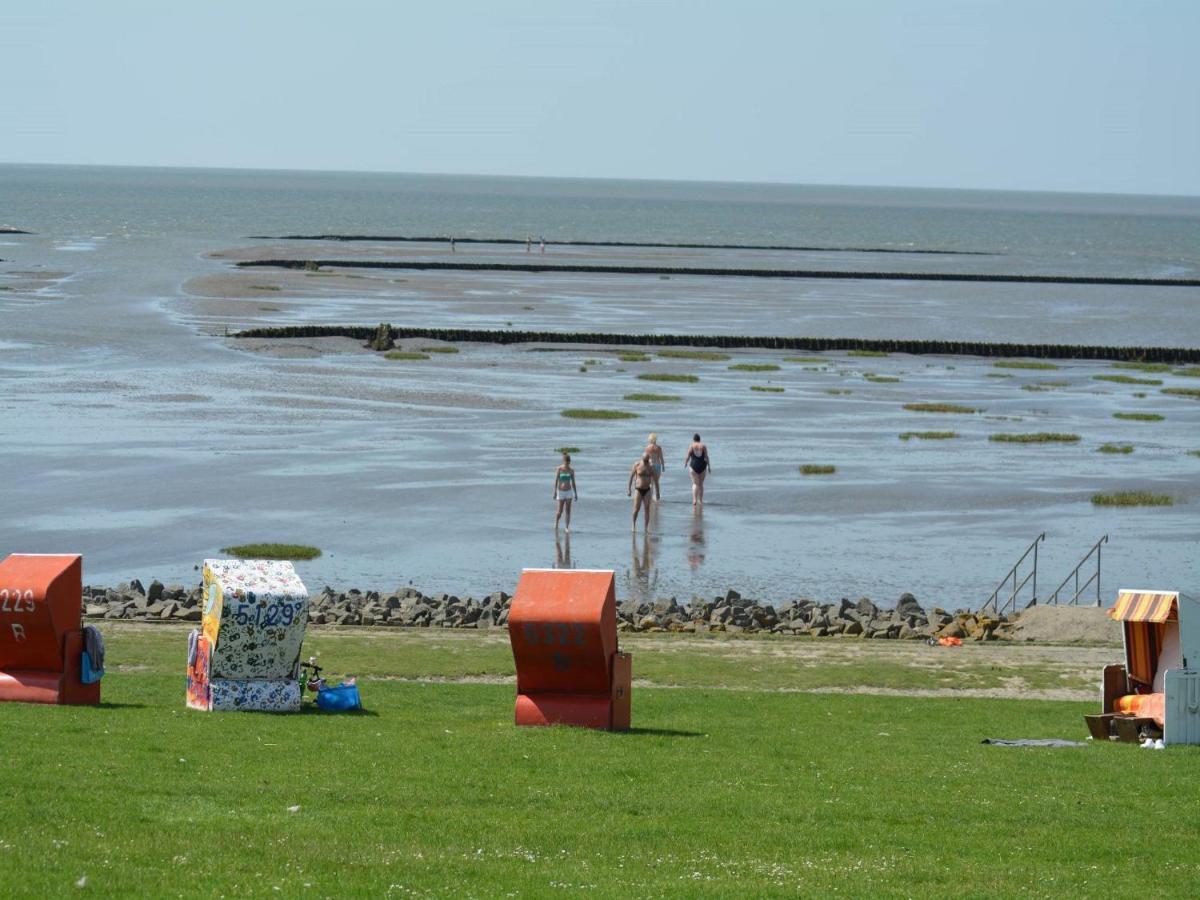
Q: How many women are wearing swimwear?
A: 3